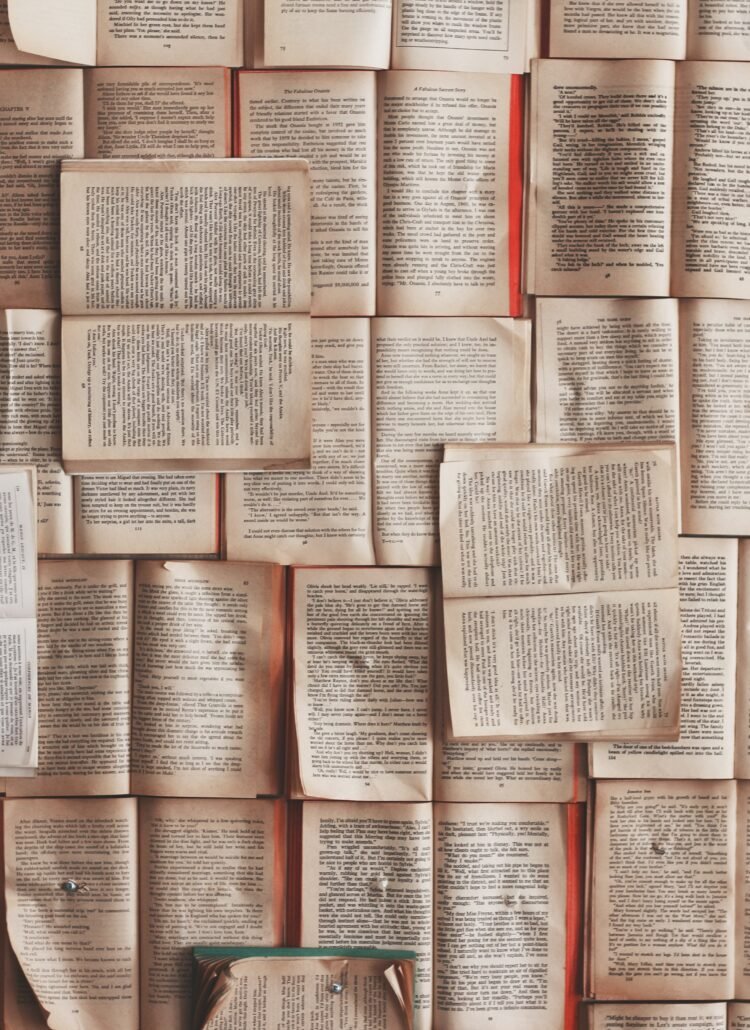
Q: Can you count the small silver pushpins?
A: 2